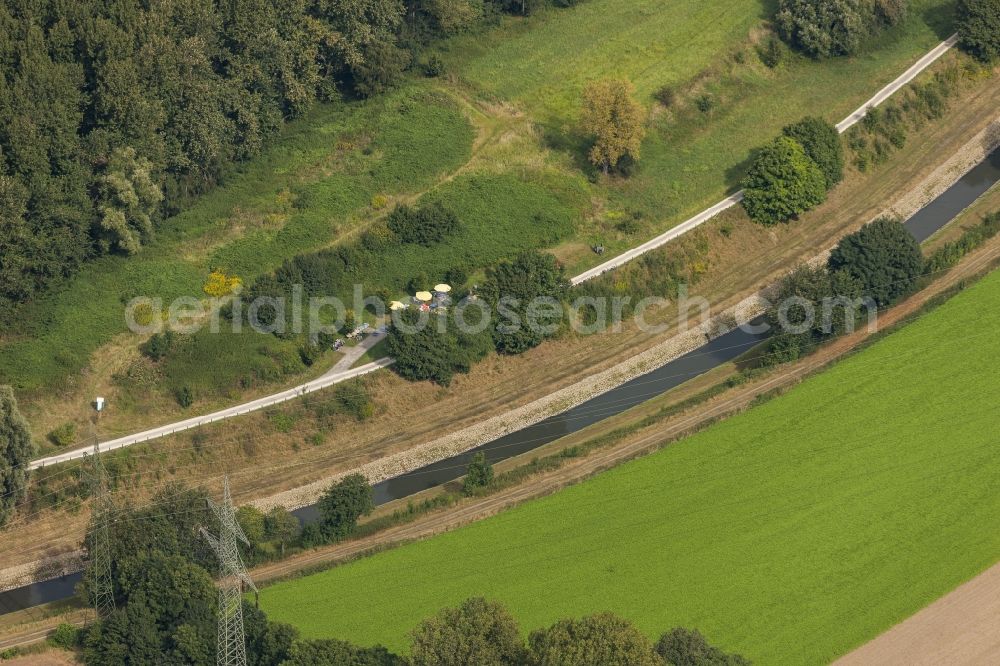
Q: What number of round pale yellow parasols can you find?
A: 3